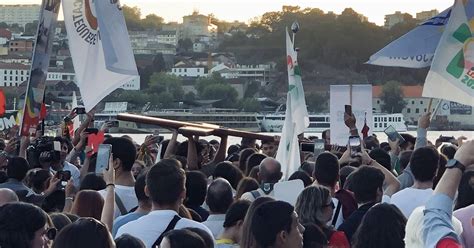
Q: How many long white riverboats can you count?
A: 2